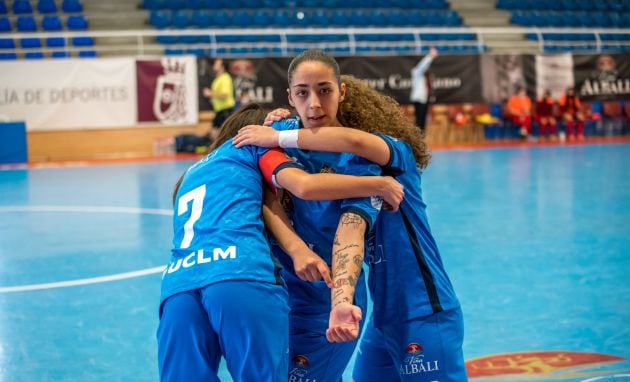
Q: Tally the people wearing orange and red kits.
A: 3